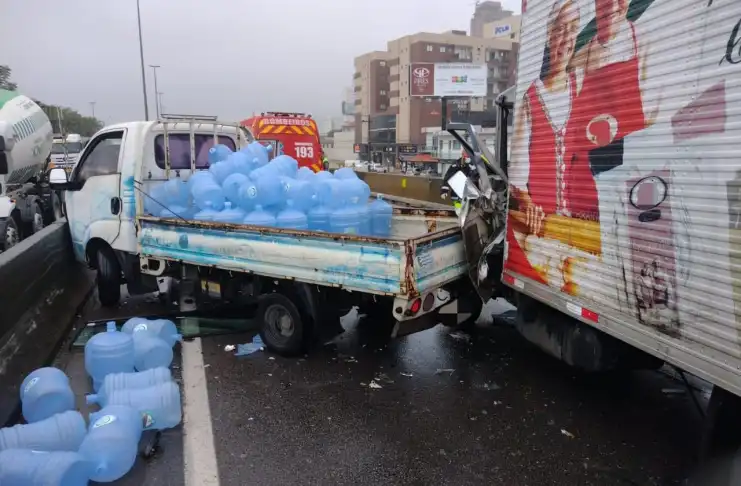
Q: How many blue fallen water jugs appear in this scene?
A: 9